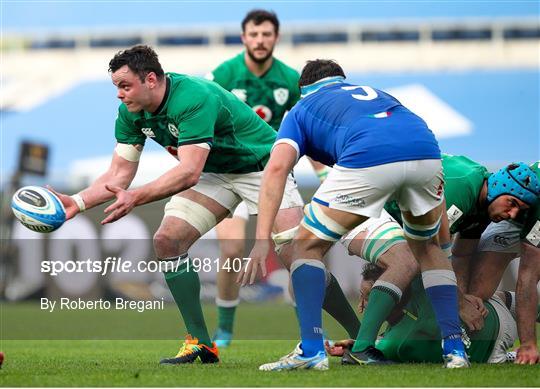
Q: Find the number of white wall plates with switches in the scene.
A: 0